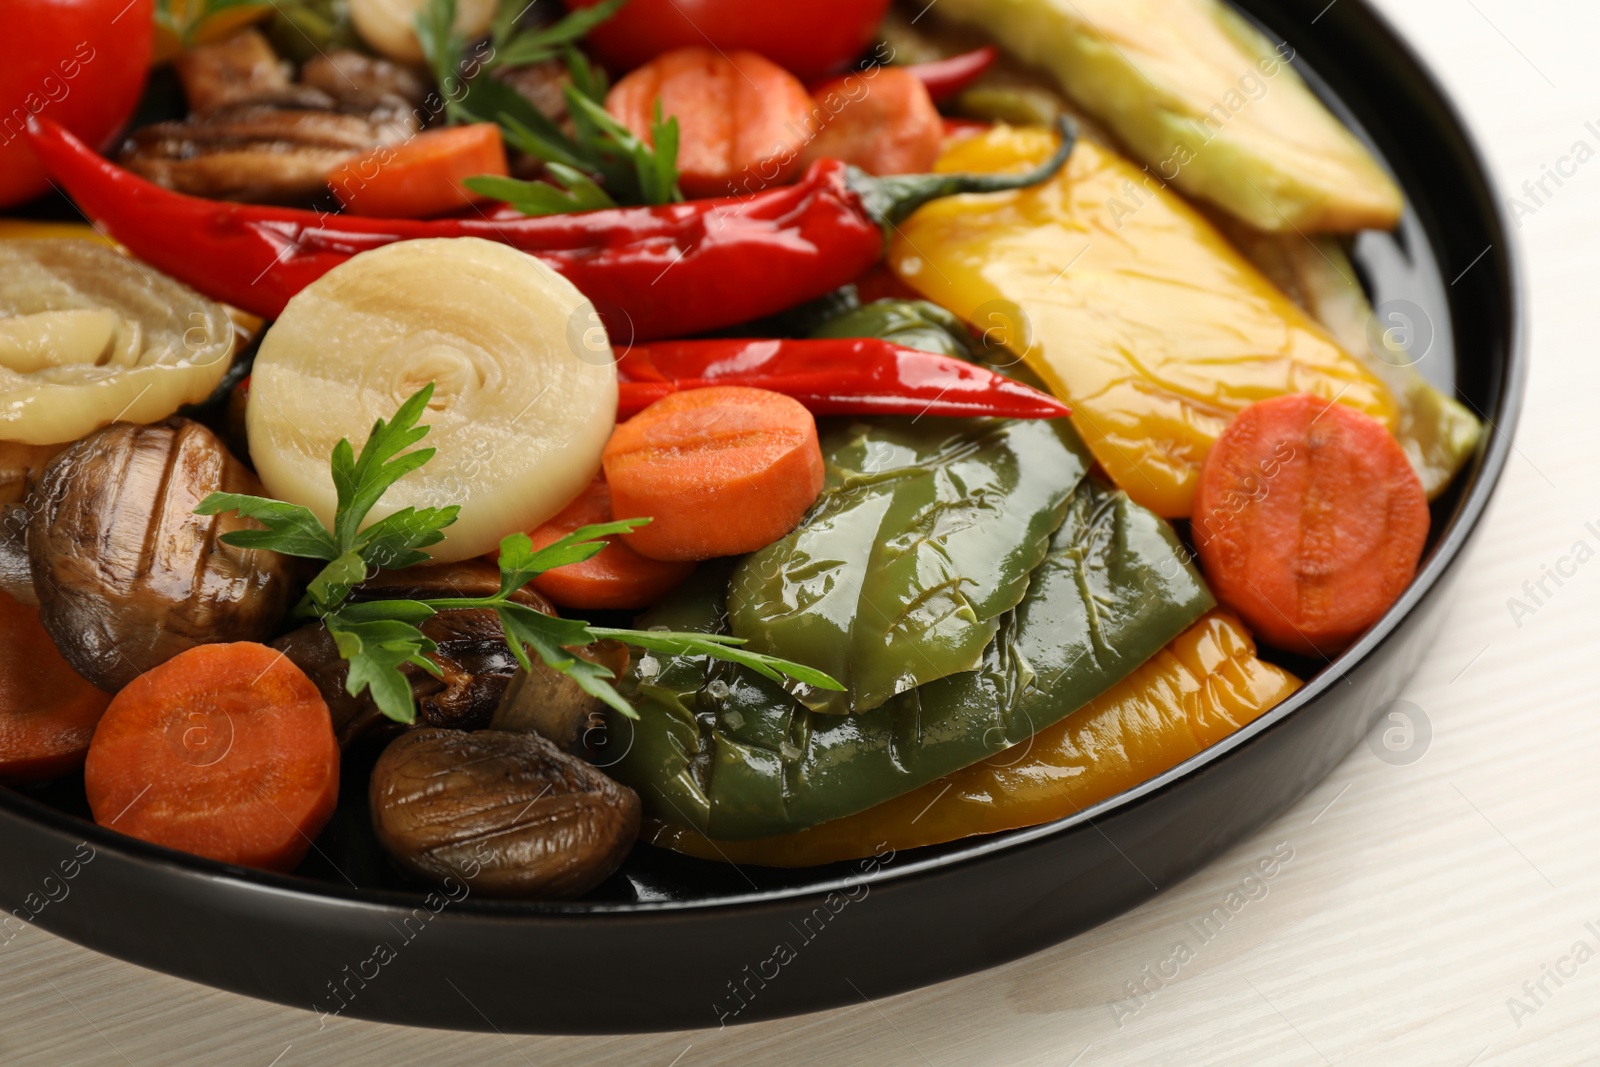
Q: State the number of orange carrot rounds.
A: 8